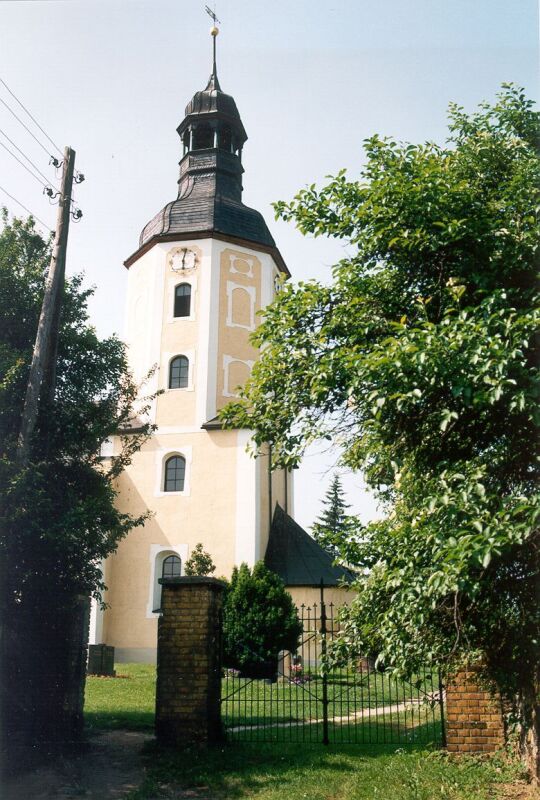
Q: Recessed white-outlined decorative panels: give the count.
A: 3